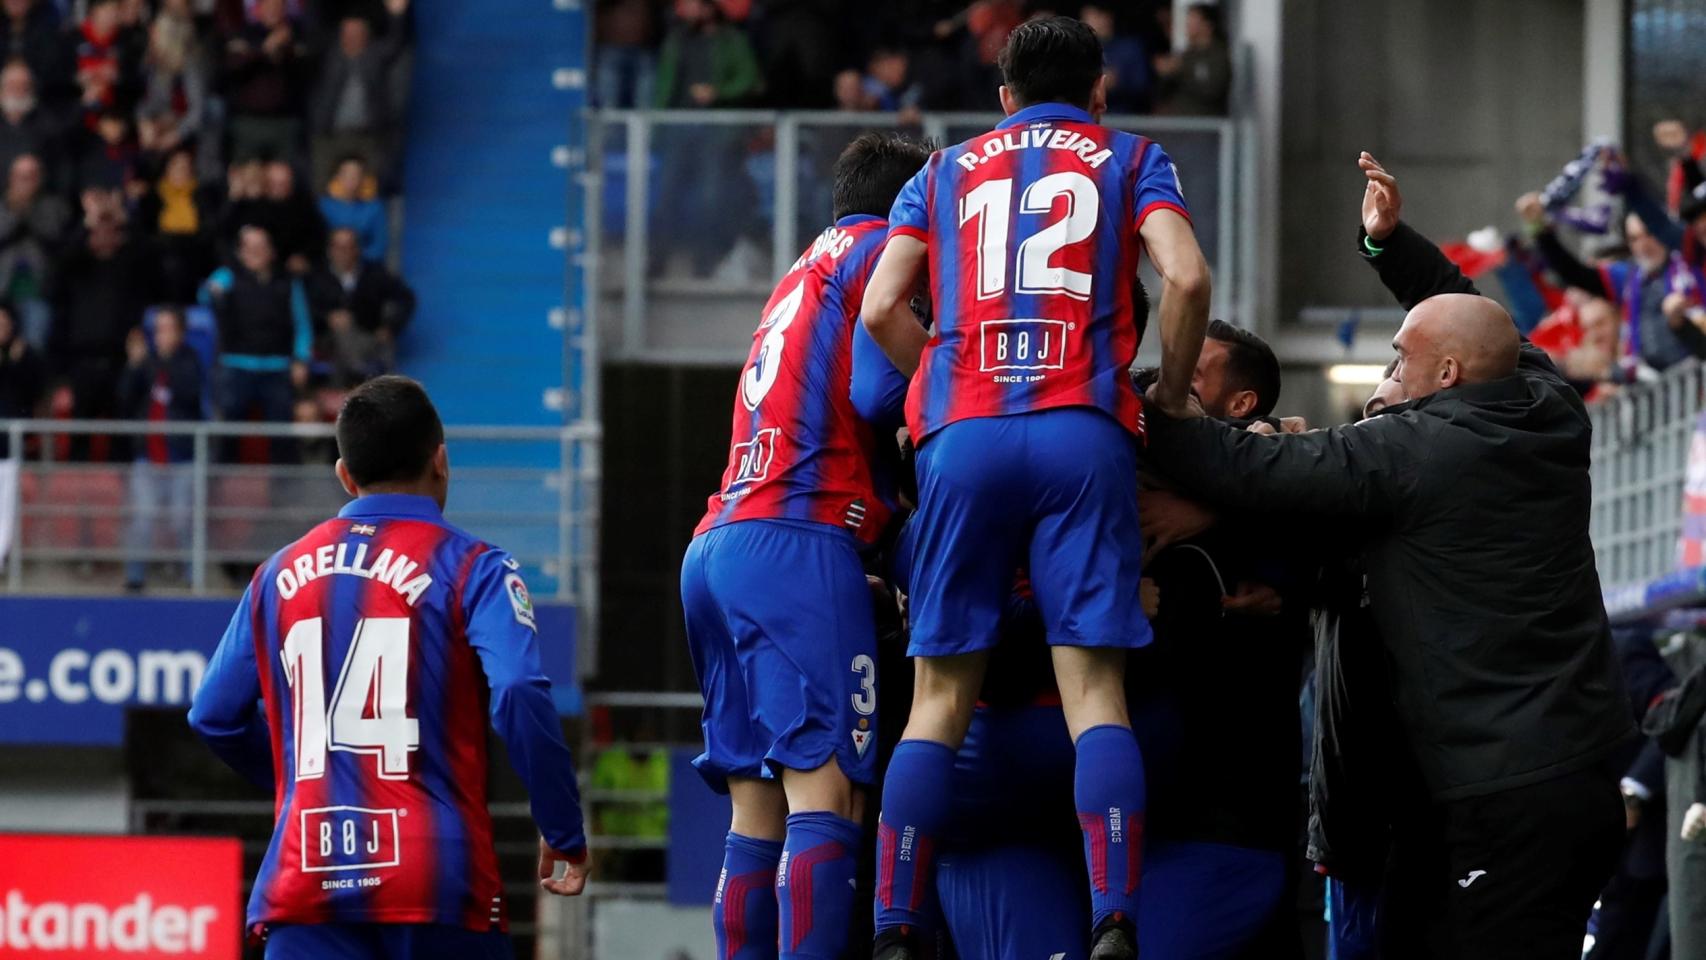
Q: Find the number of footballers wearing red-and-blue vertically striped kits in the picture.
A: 3